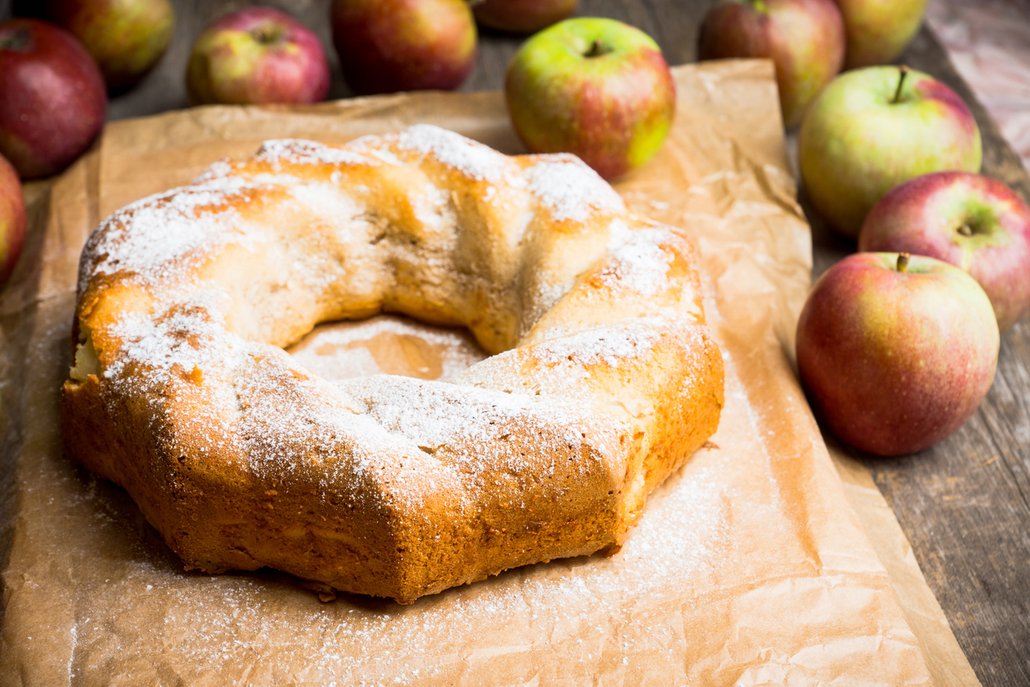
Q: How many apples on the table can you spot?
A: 12